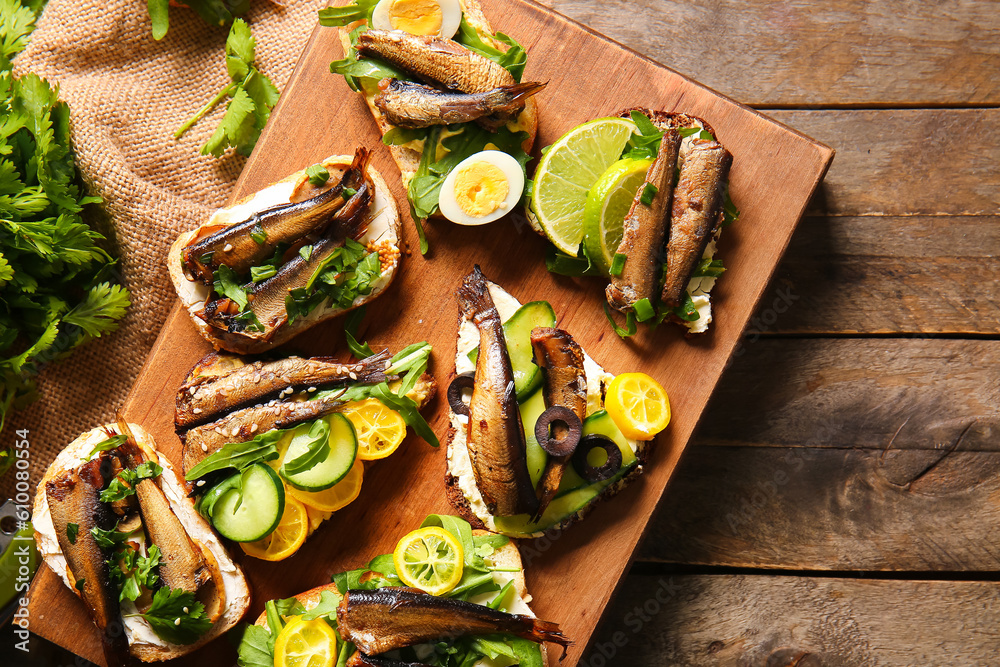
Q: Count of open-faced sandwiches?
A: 7